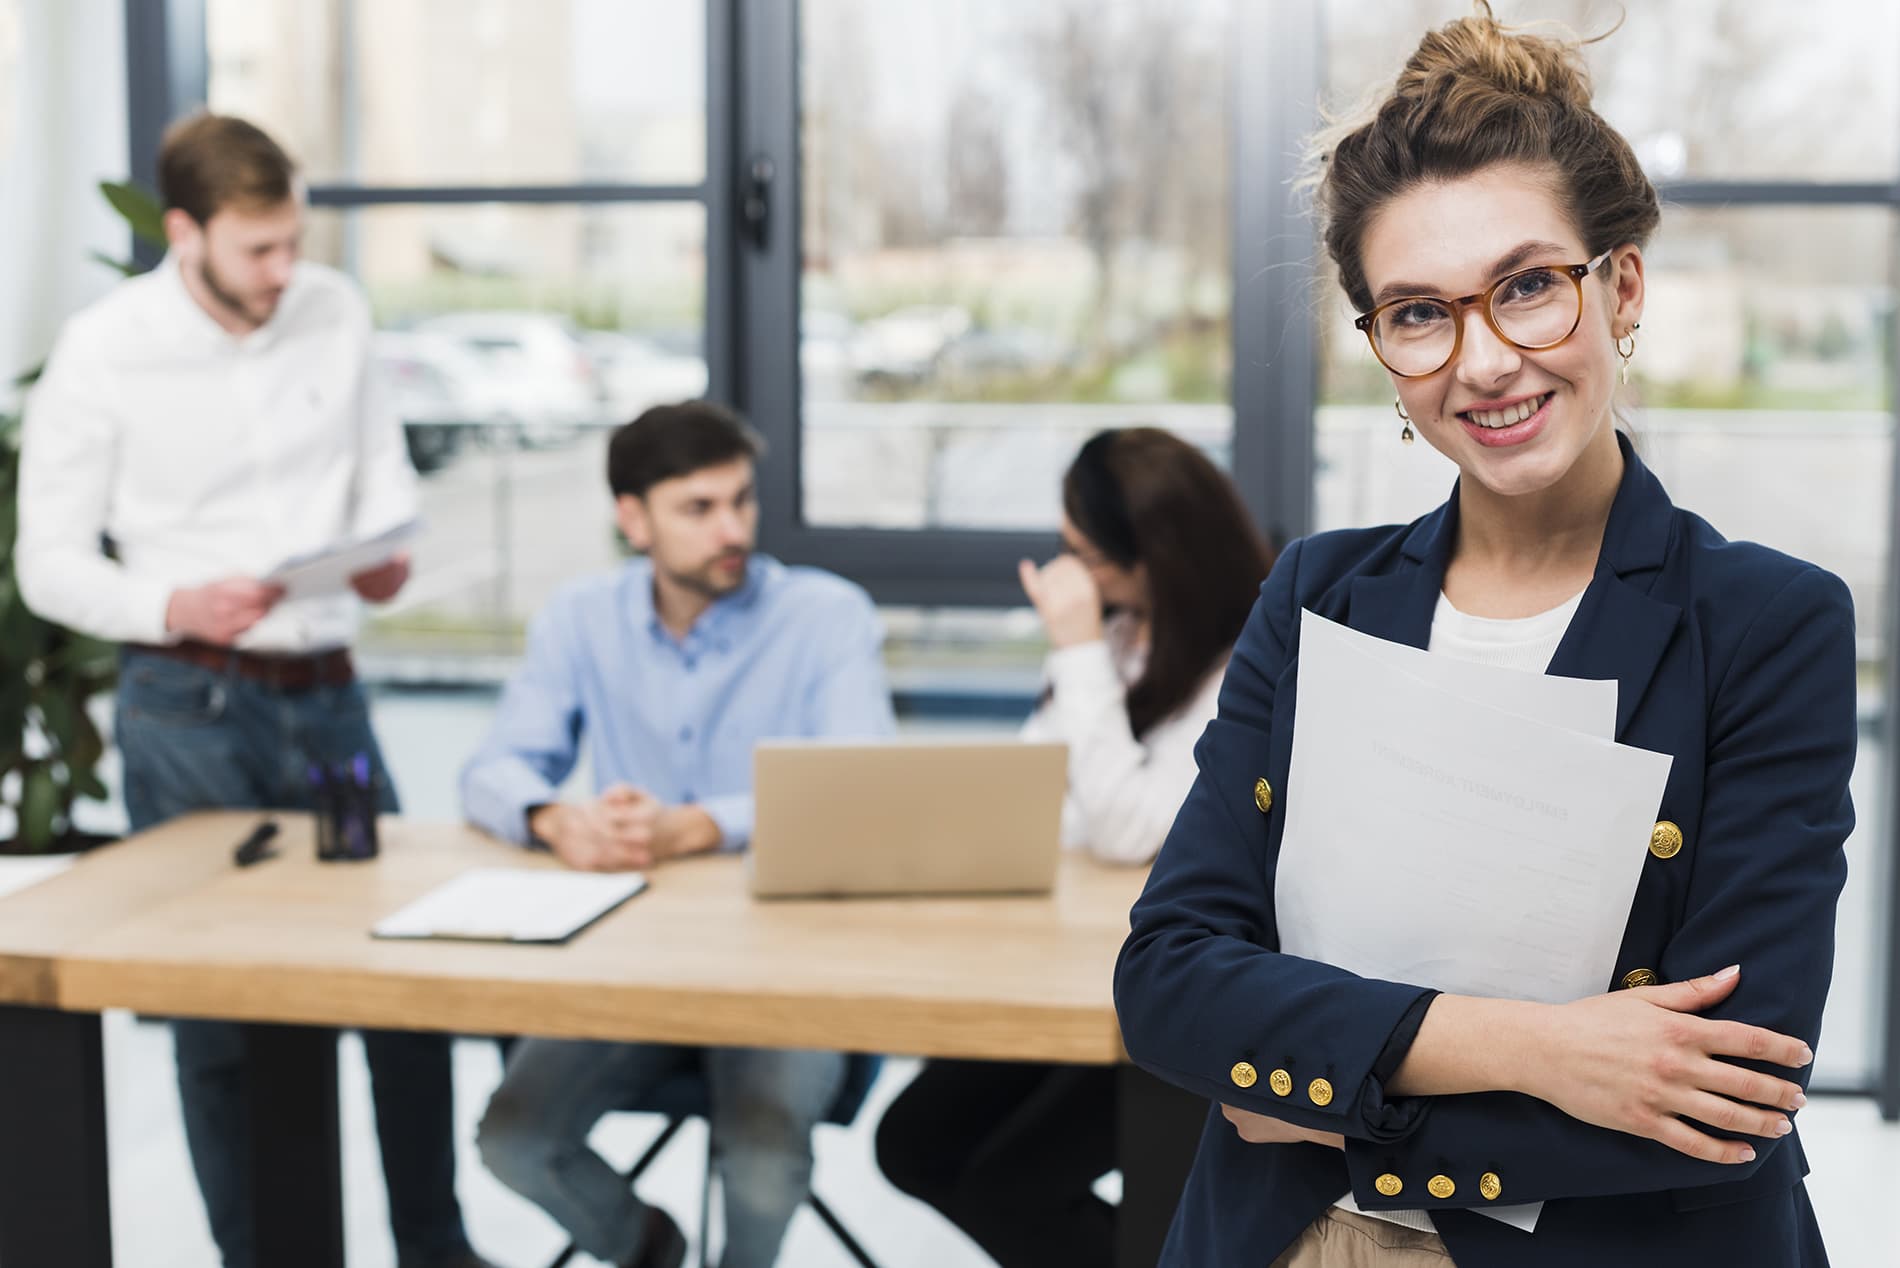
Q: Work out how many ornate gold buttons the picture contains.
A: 9